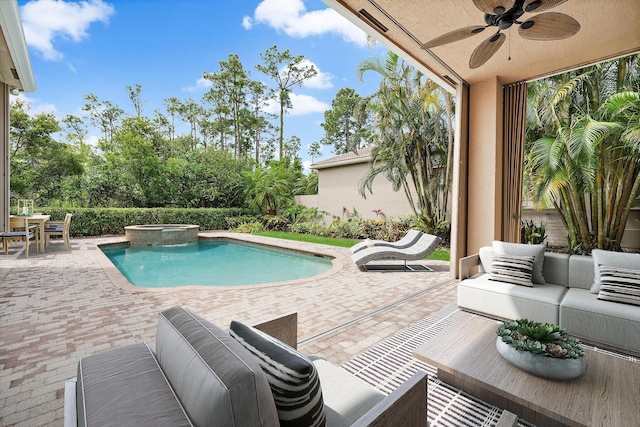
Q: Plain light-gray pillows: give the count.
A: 2